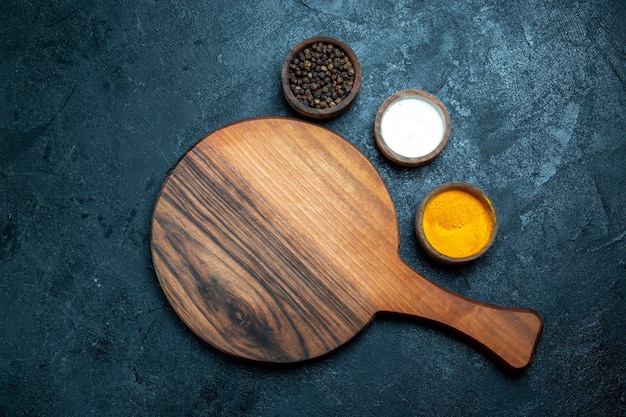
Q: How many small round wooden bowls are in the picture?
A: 3